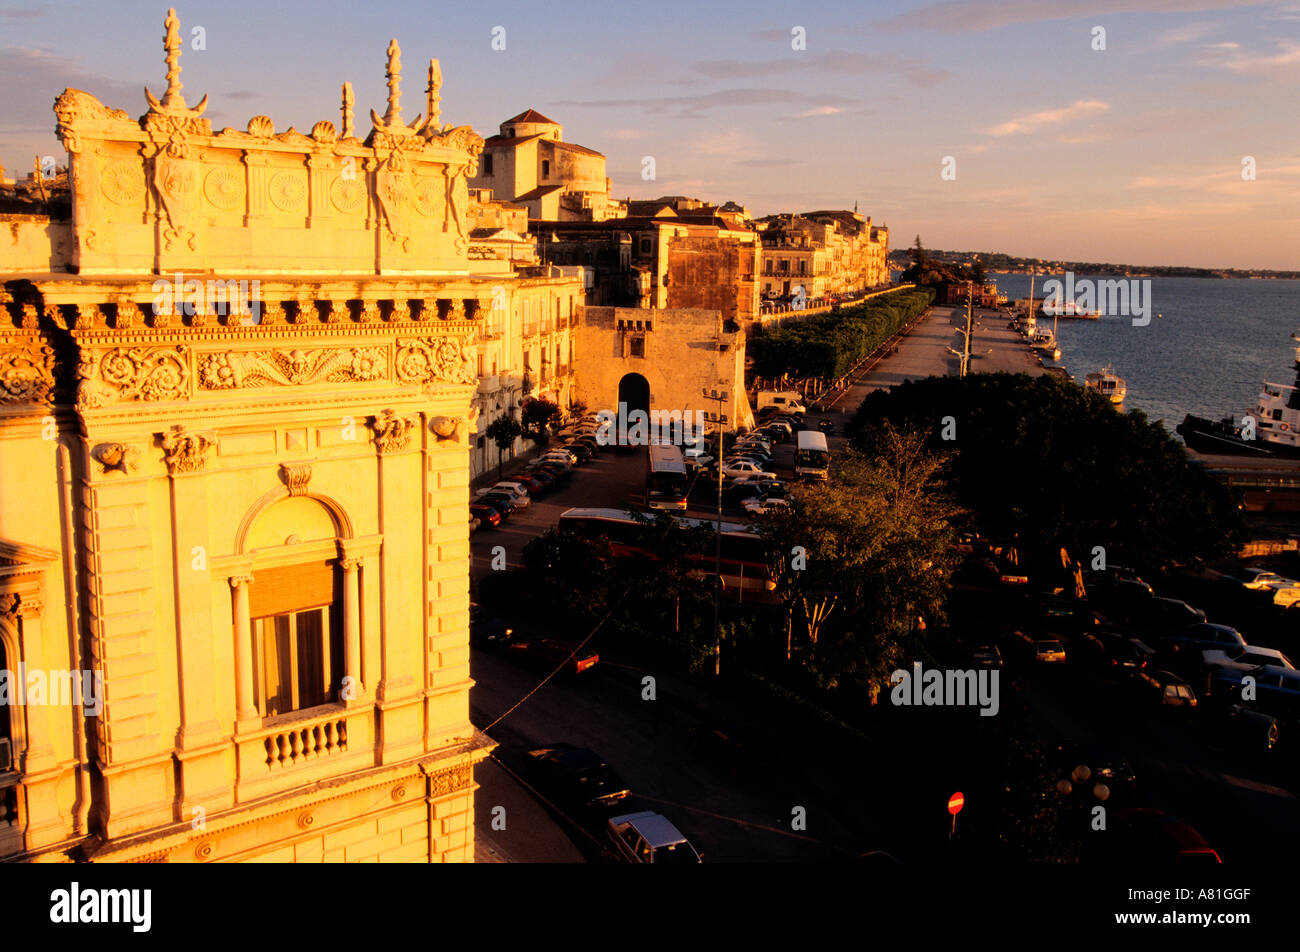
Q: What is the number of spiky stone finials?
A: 4